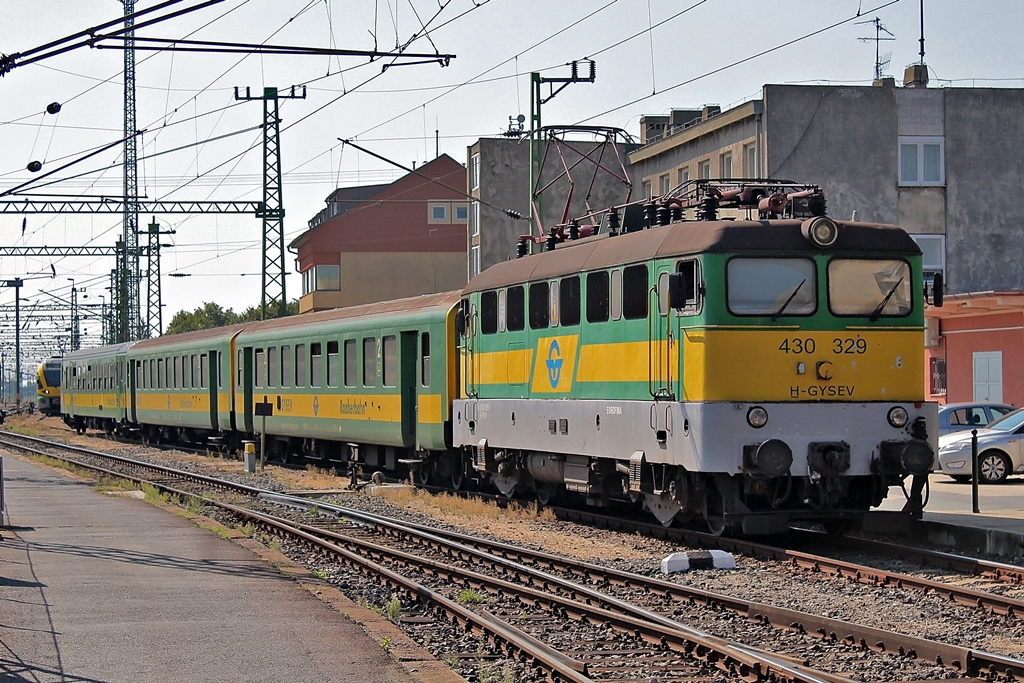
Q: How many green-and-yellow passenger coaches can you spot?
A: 3